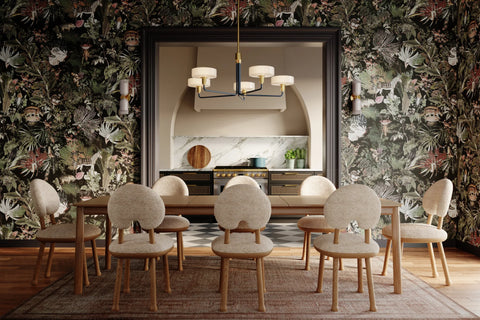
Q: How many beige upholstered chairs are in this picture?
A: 8